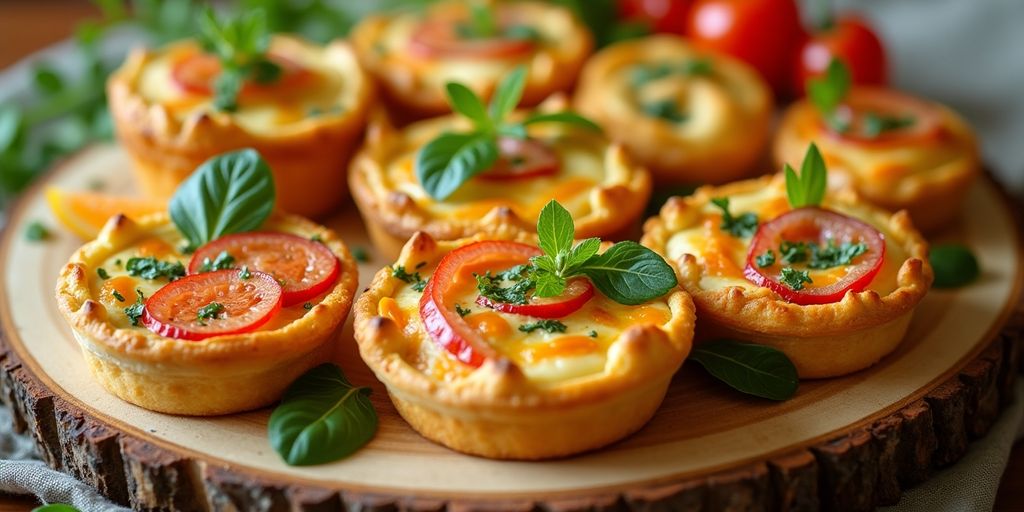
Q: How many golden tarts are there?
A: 8